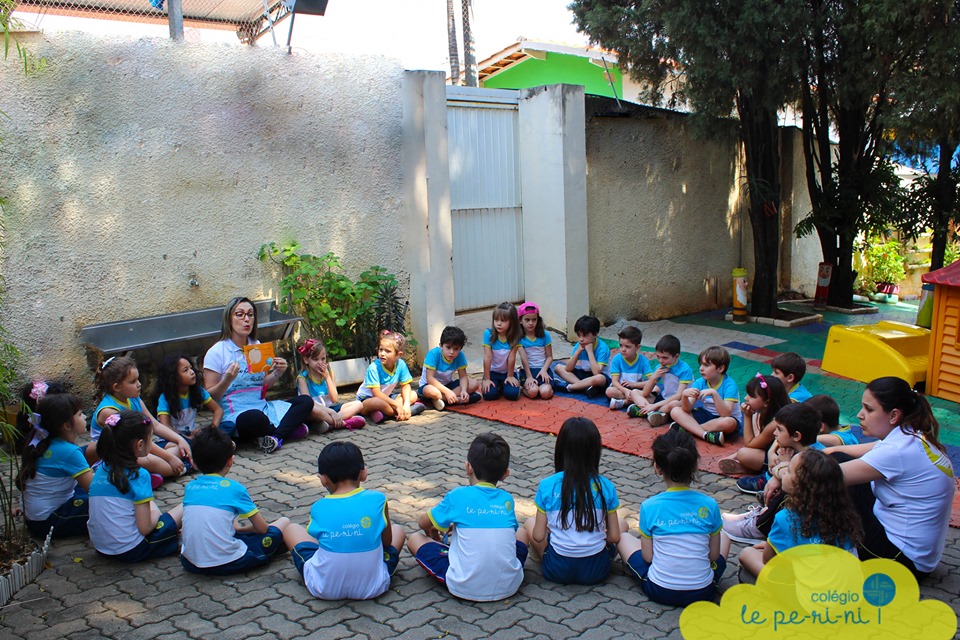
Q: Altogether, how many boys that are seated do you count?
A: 11